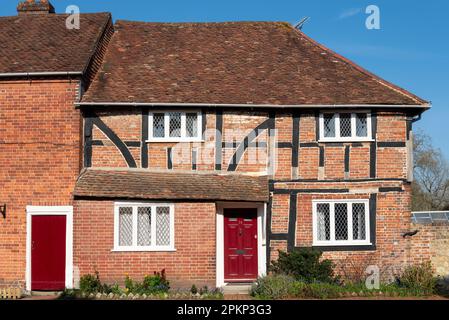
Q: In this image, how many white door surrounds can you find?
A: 2